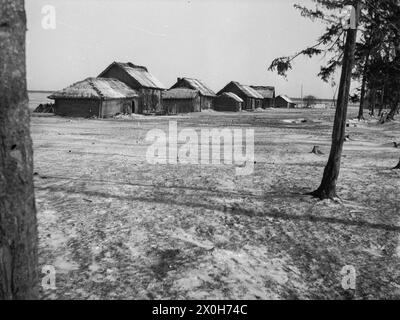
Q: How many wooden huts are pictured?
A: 8